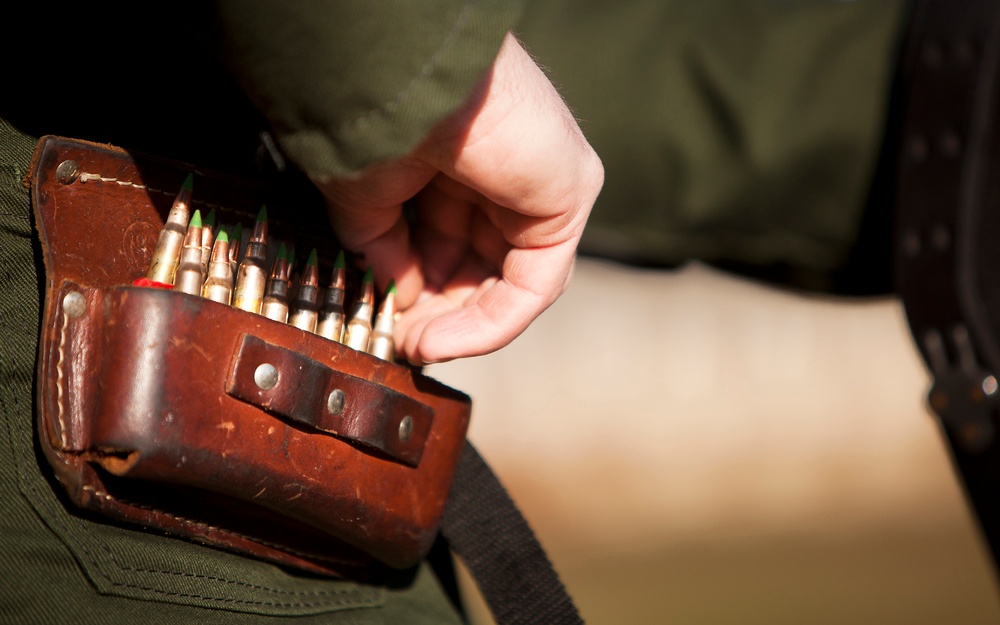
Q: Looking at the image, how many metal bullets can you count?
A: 12